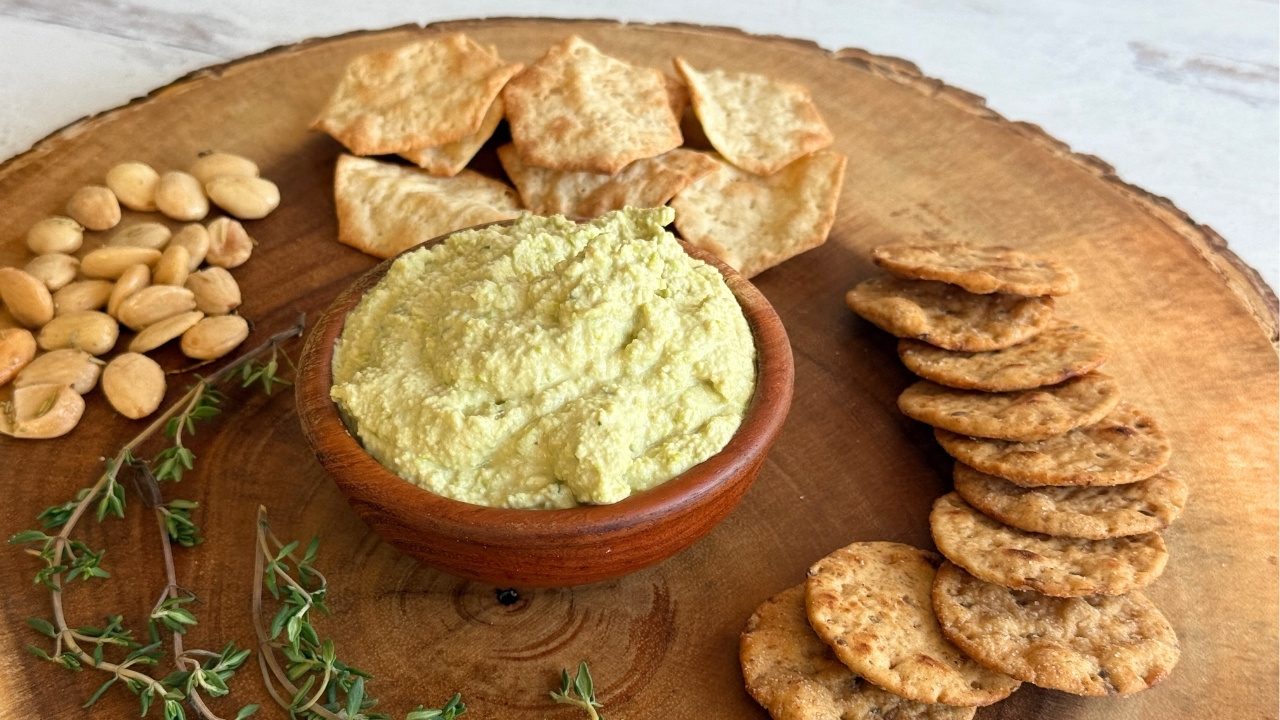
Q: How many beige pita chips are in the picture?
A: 8